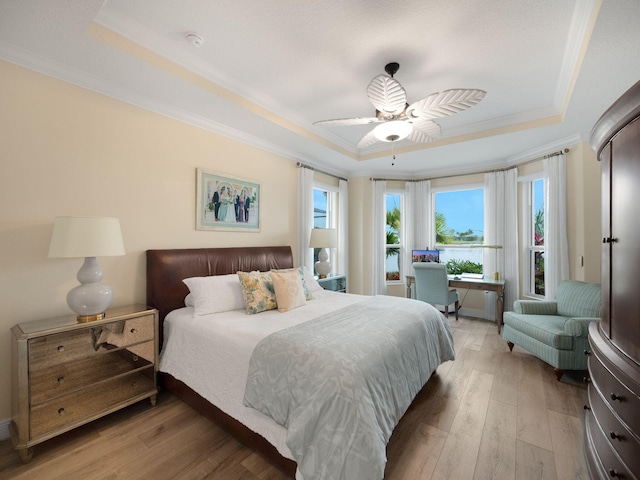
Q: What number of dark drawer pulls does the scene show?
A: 6